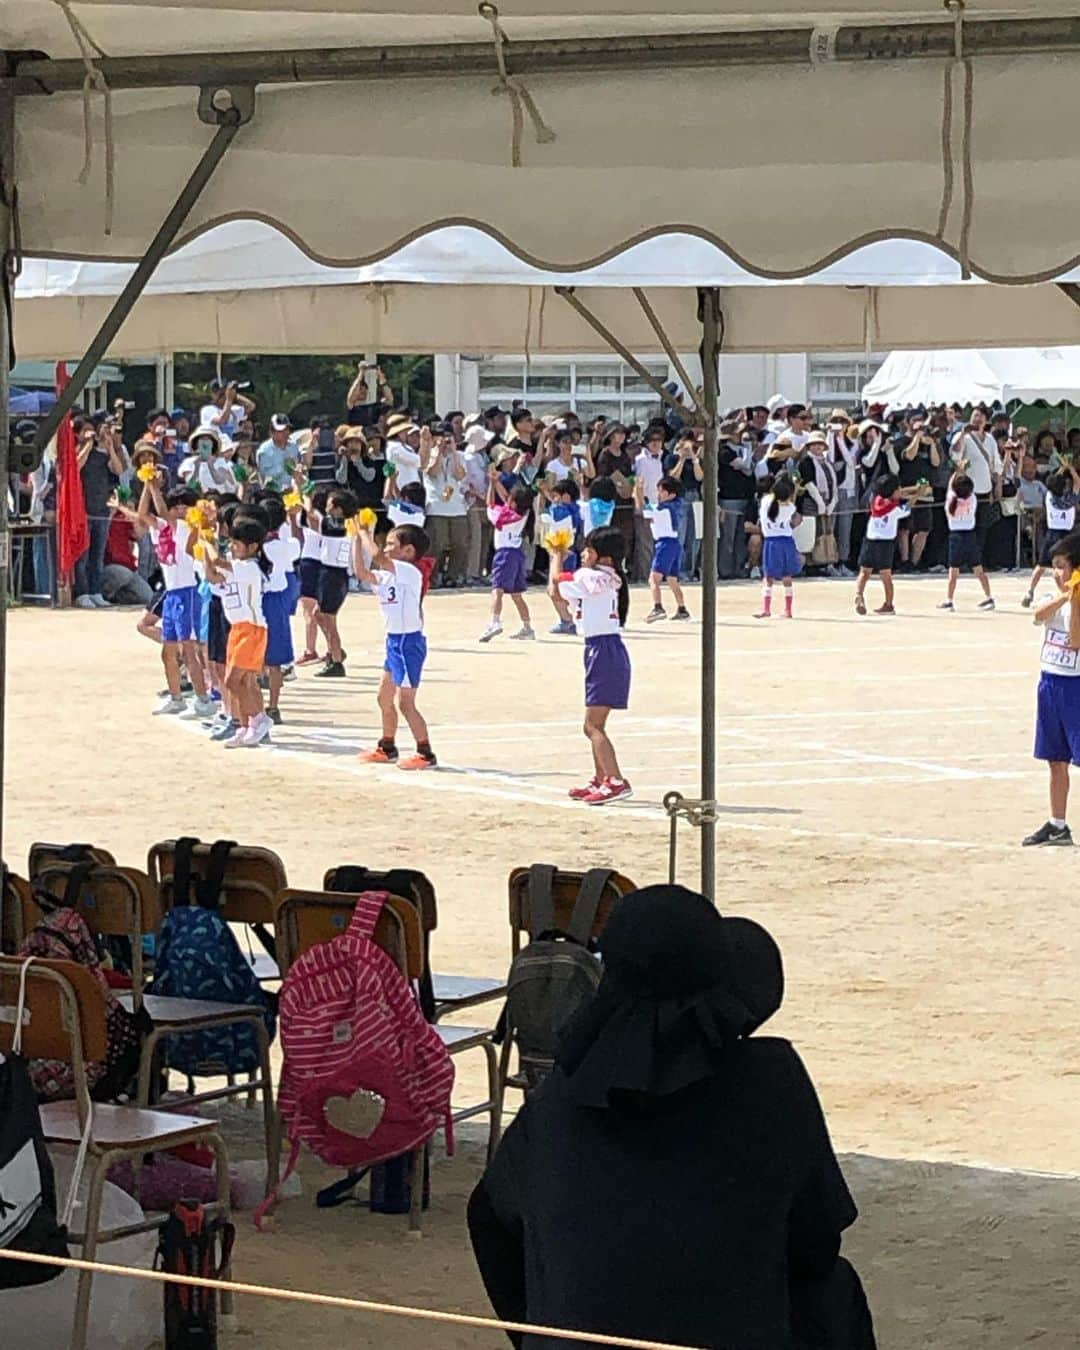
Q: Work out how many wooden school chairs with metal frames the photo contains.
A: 8